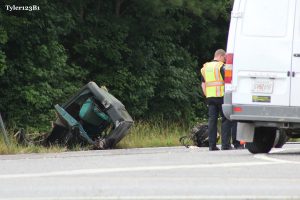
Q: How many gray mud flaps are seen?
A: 1